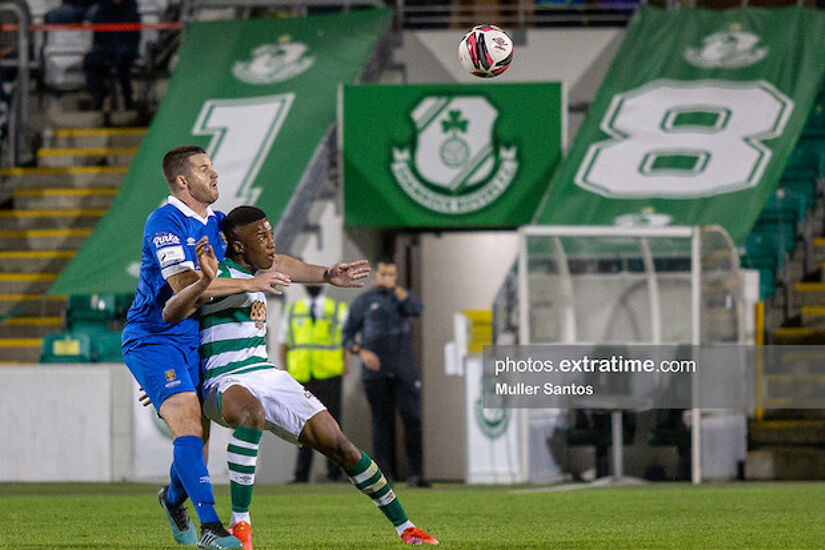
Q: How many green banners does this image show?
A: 3